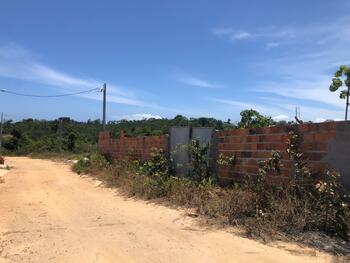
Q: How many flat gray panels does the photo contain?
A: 2